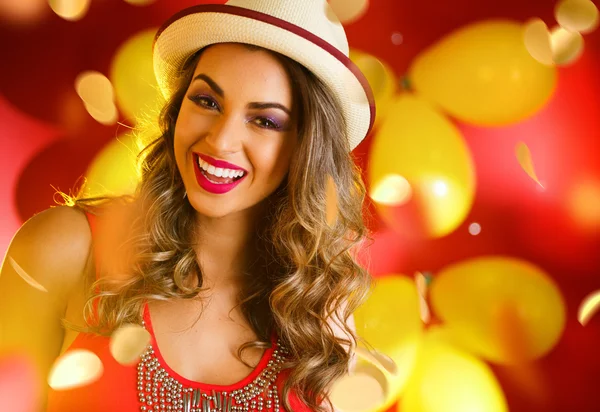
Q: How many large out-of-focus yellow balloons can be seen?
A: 8